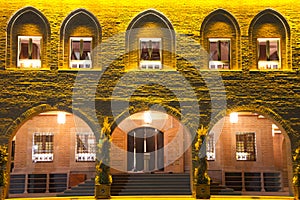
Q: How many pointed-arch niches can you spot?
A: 5